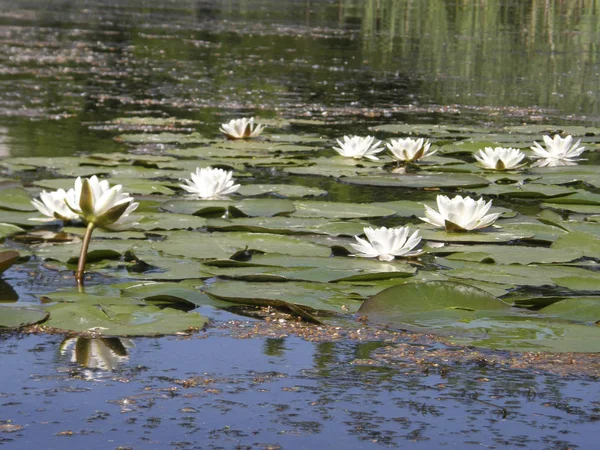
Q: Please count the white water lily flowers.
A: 10